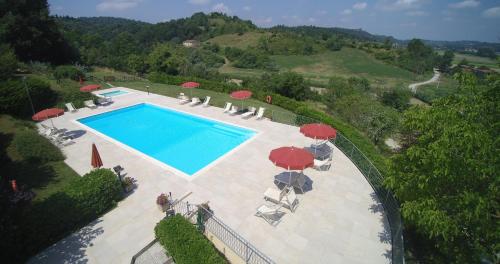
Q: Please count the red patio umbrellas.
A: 7